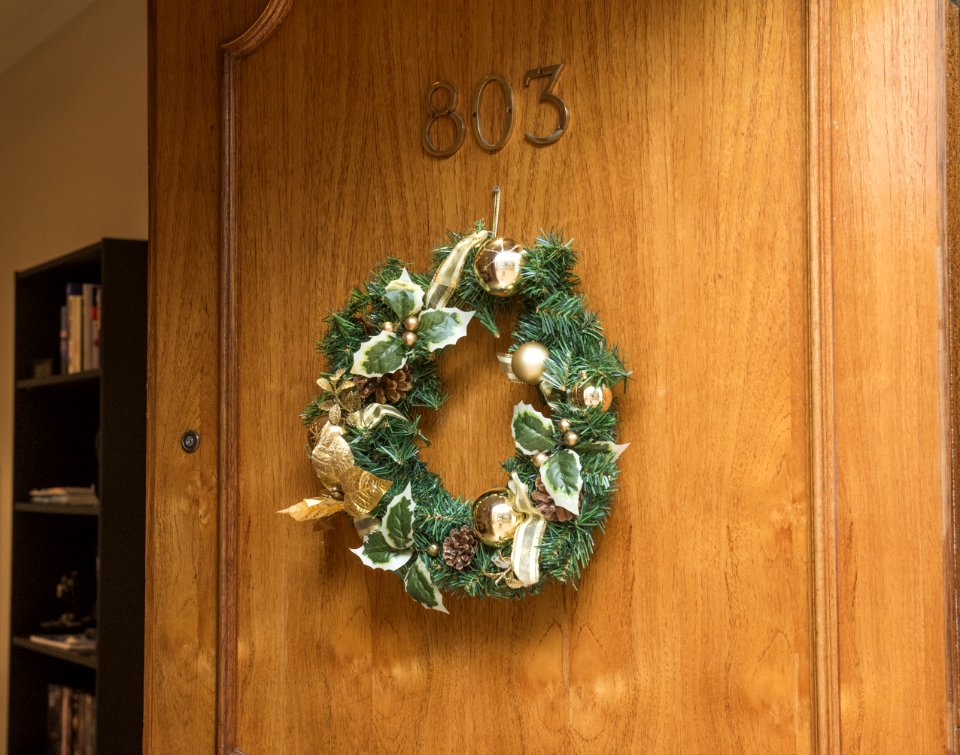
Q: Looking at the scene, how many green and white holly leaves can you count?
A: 9